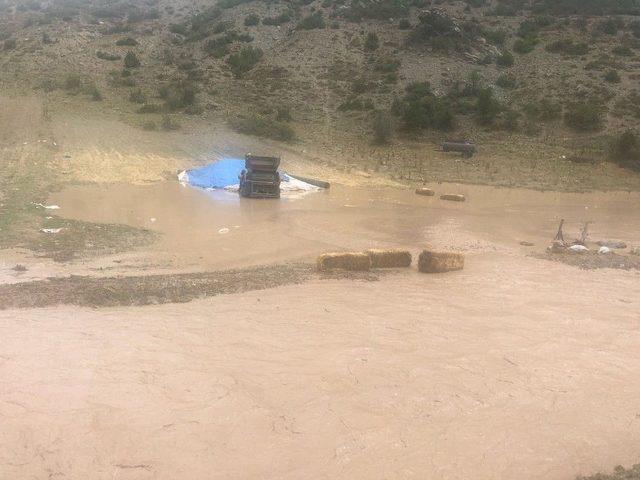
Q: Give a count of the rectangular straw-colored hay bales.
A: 5